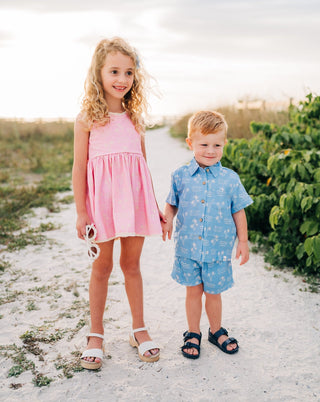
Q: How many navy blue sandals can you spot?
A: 2